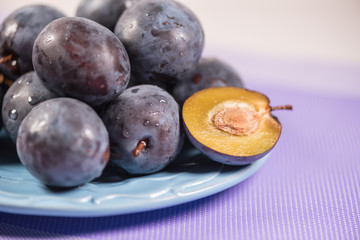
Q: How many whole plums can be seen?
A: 8